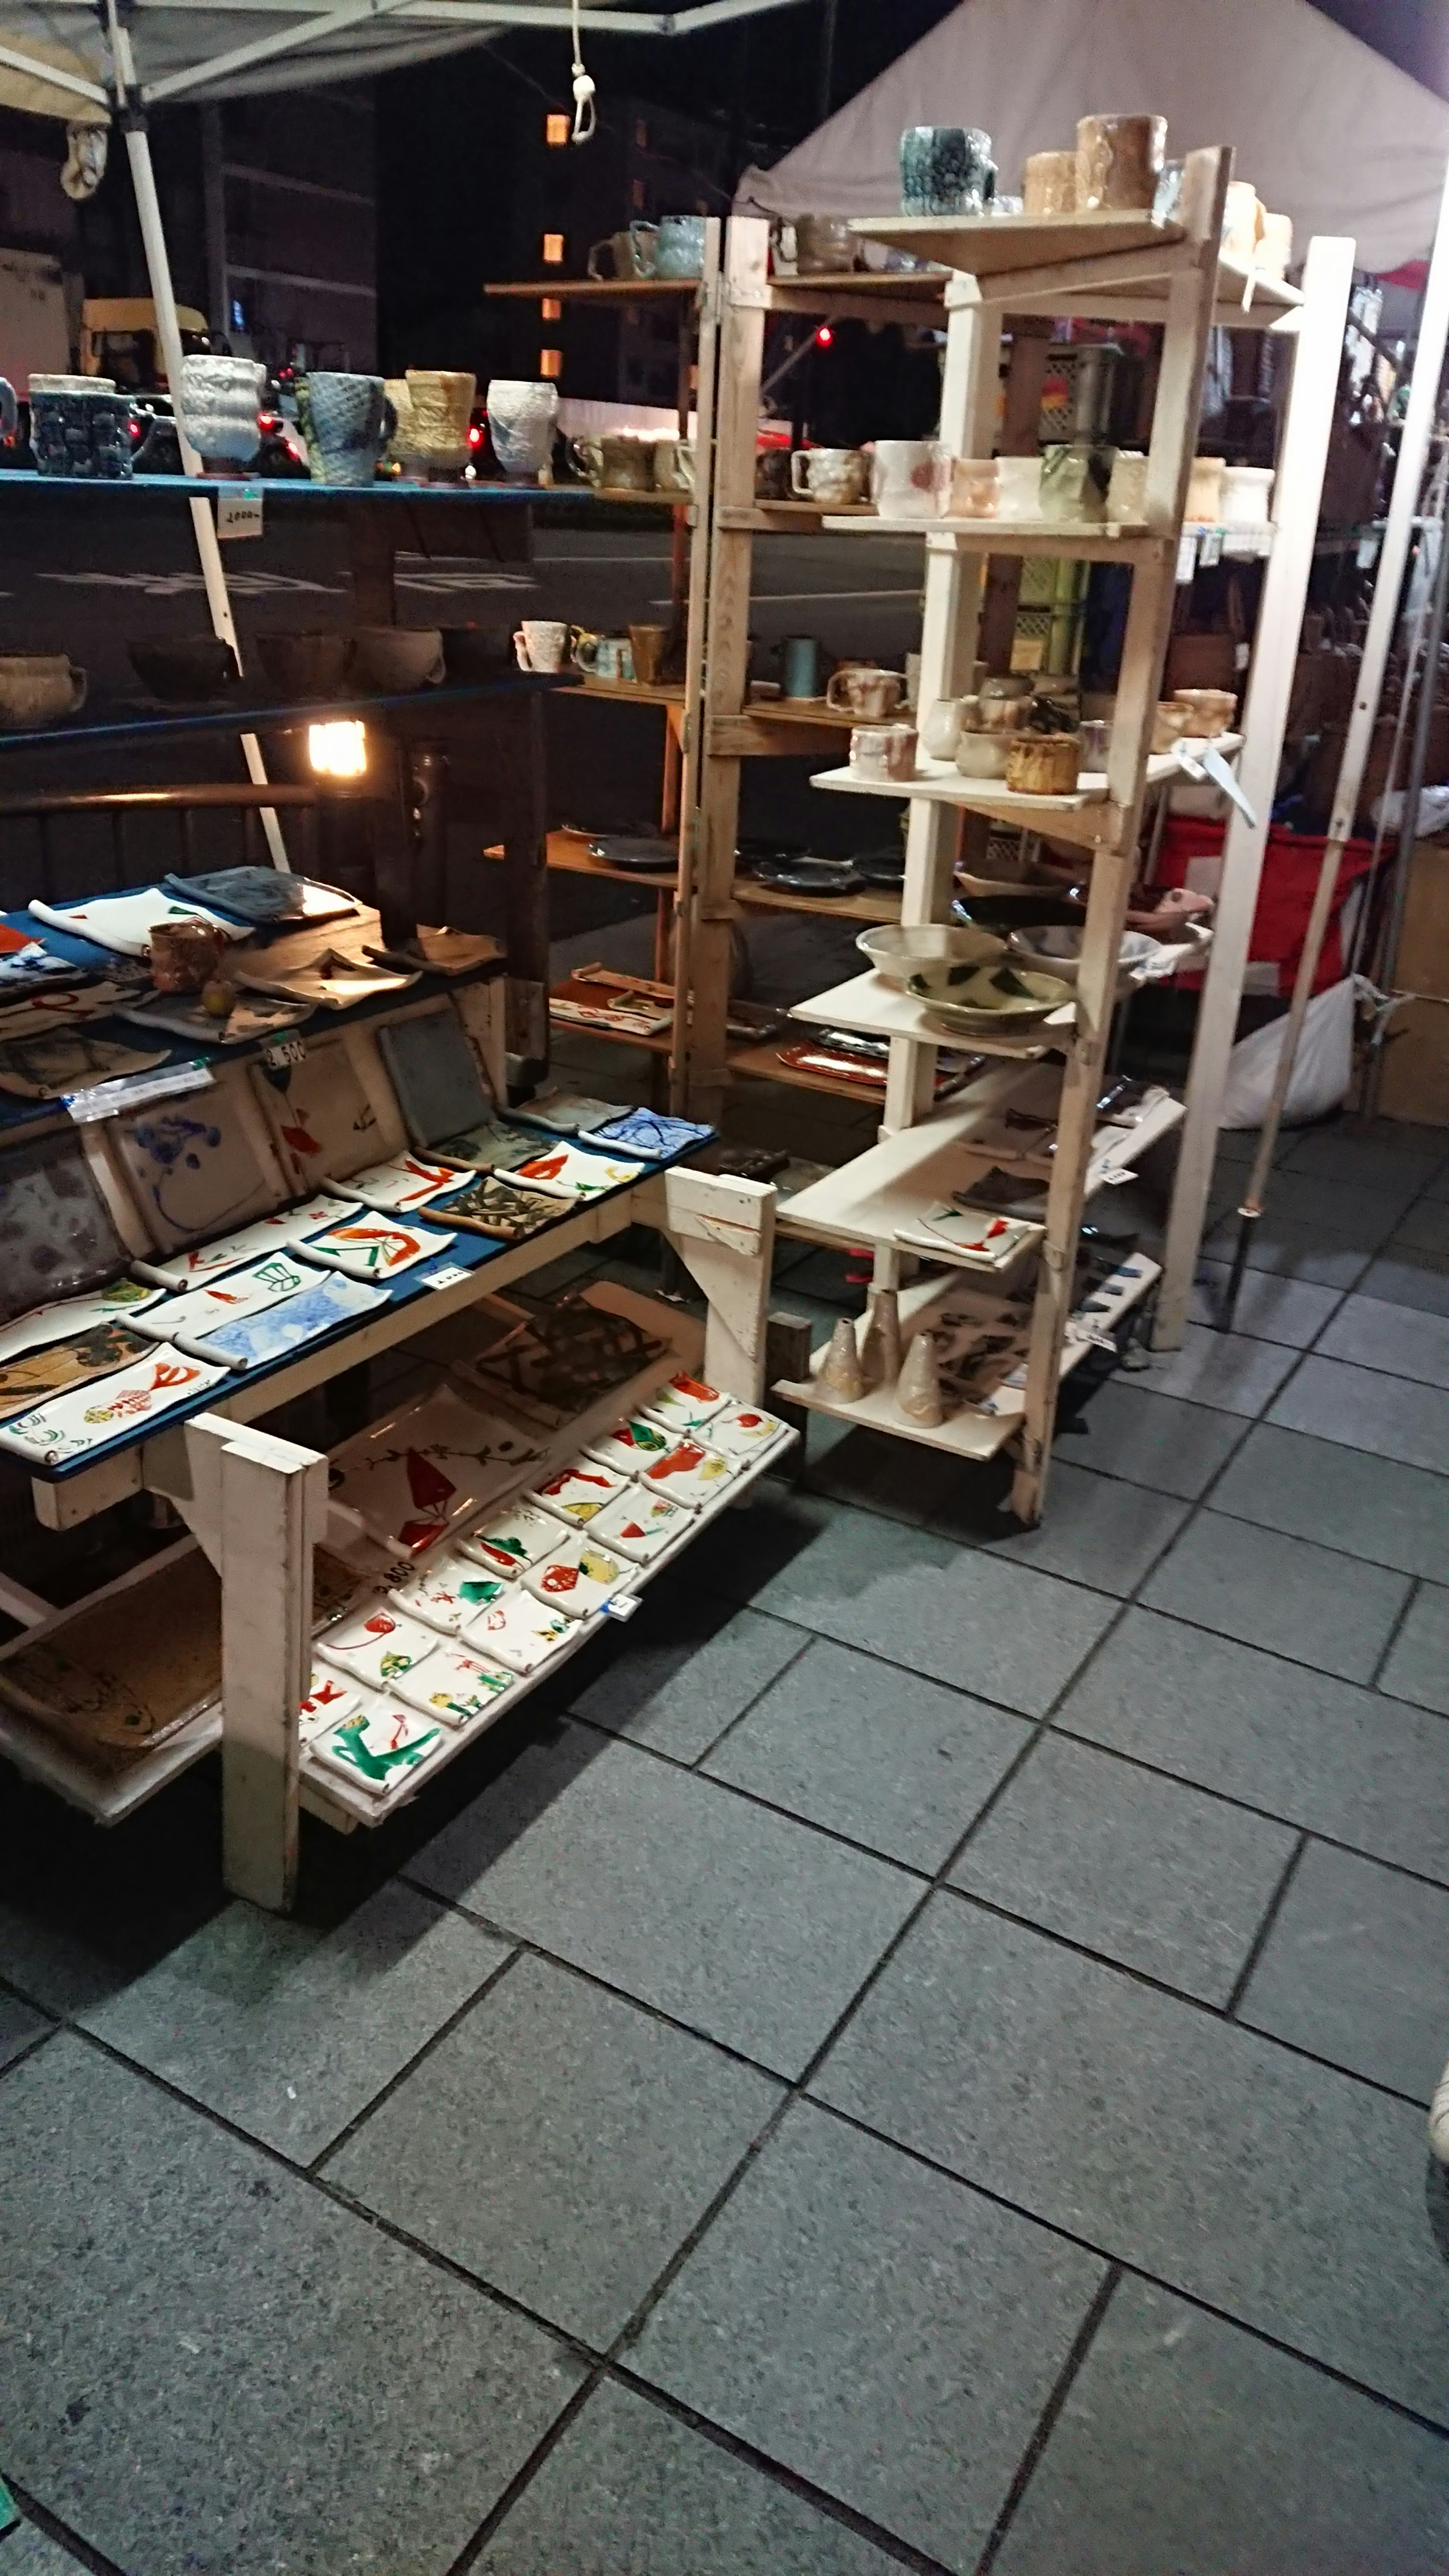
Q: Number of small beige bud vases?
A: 3